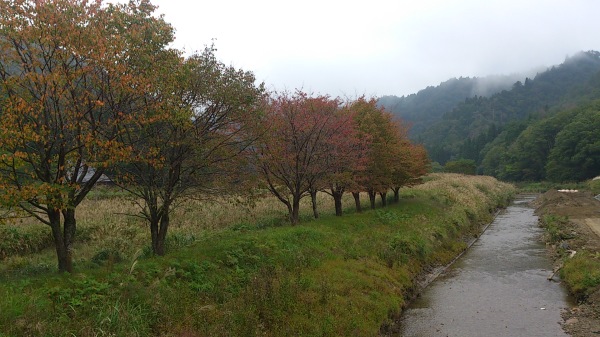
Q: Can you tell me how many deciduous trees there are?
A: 9